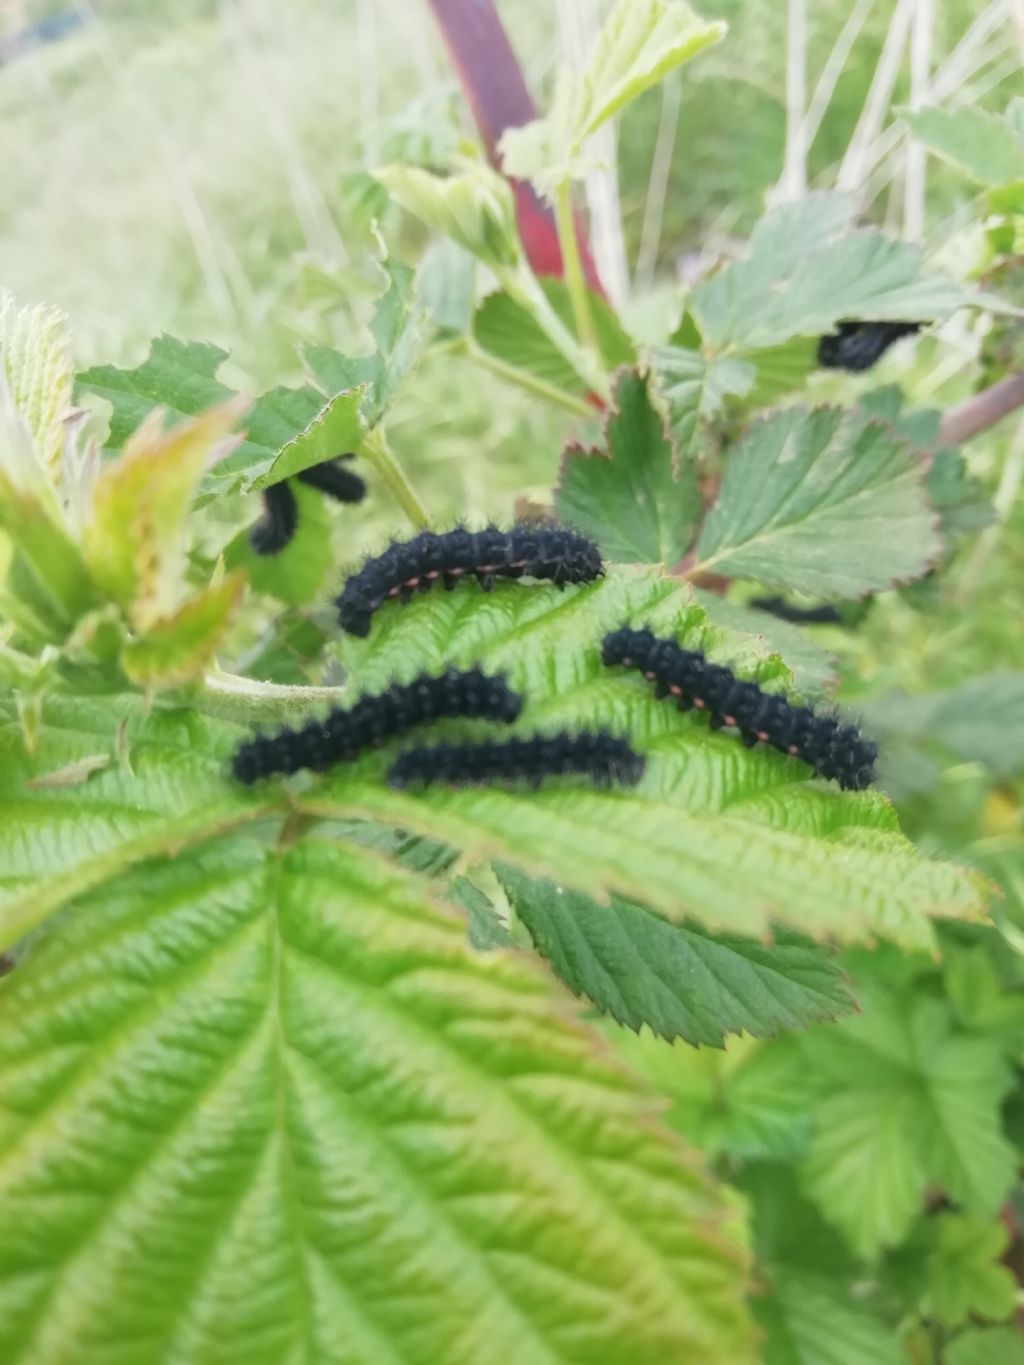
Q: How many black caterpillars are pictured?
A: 8